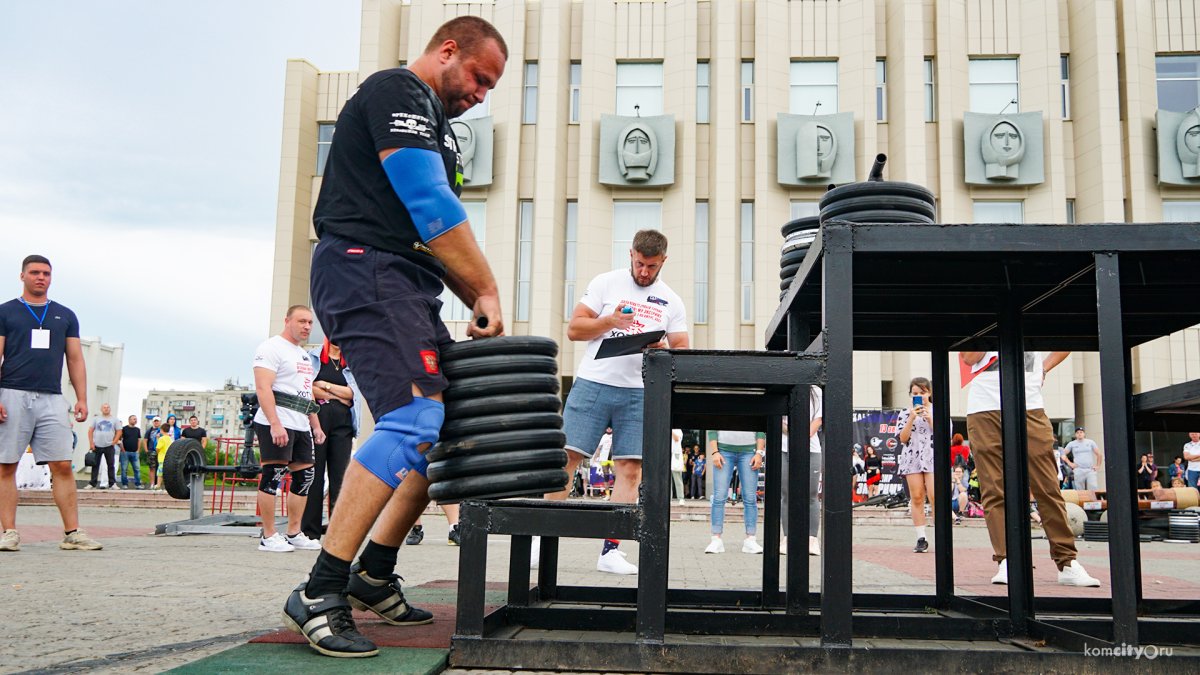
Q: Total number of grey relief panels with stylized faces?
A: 5